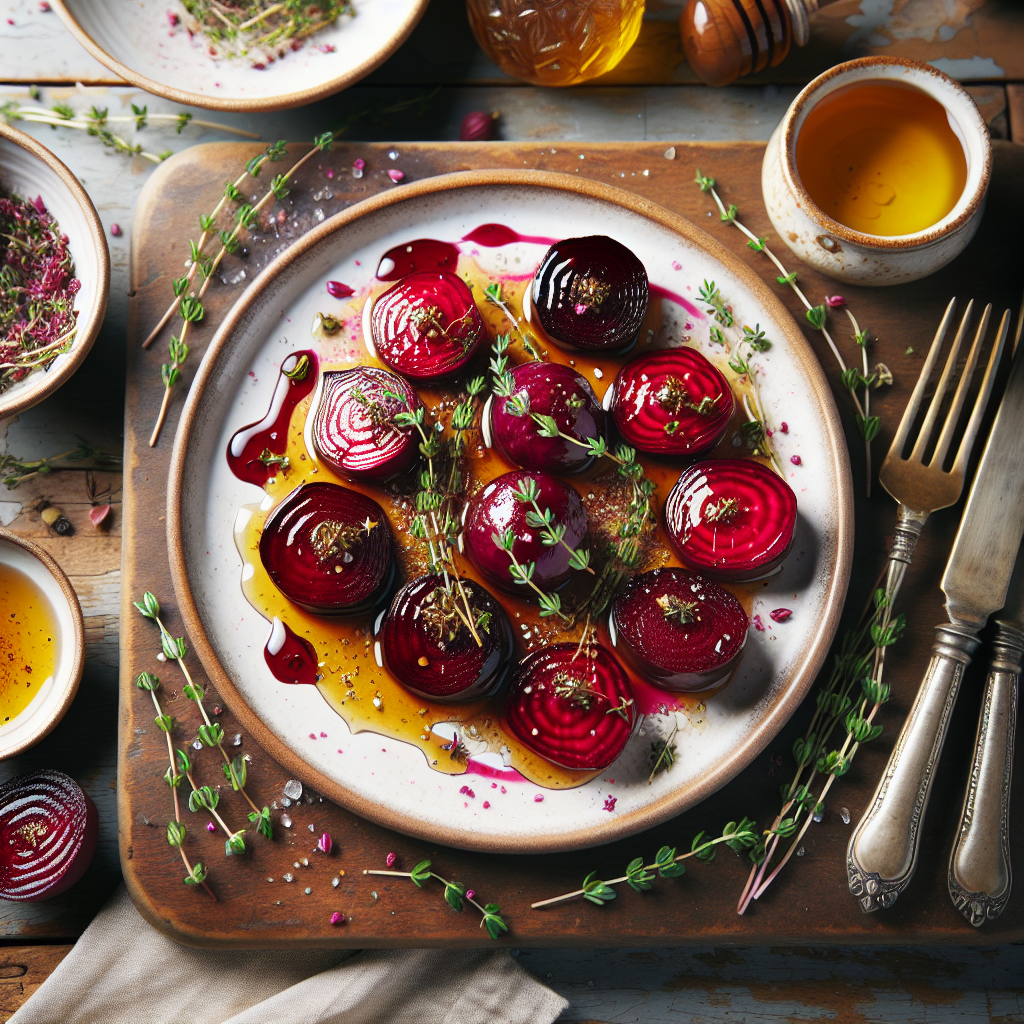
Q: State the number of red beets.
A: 12